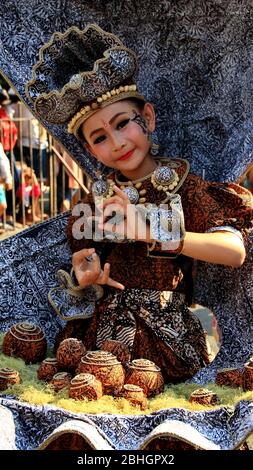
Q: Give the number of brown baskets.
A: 13